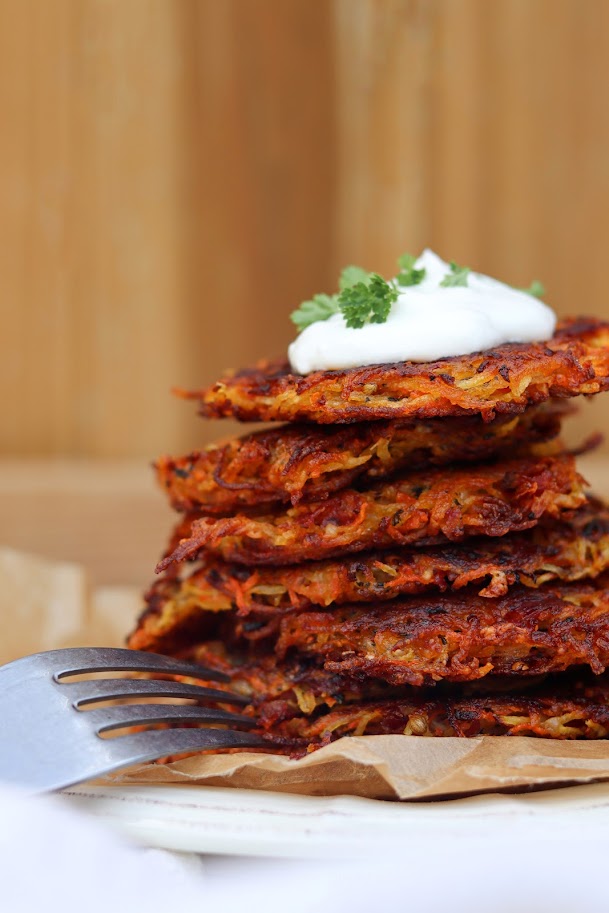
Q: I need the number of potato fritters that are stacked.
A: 7